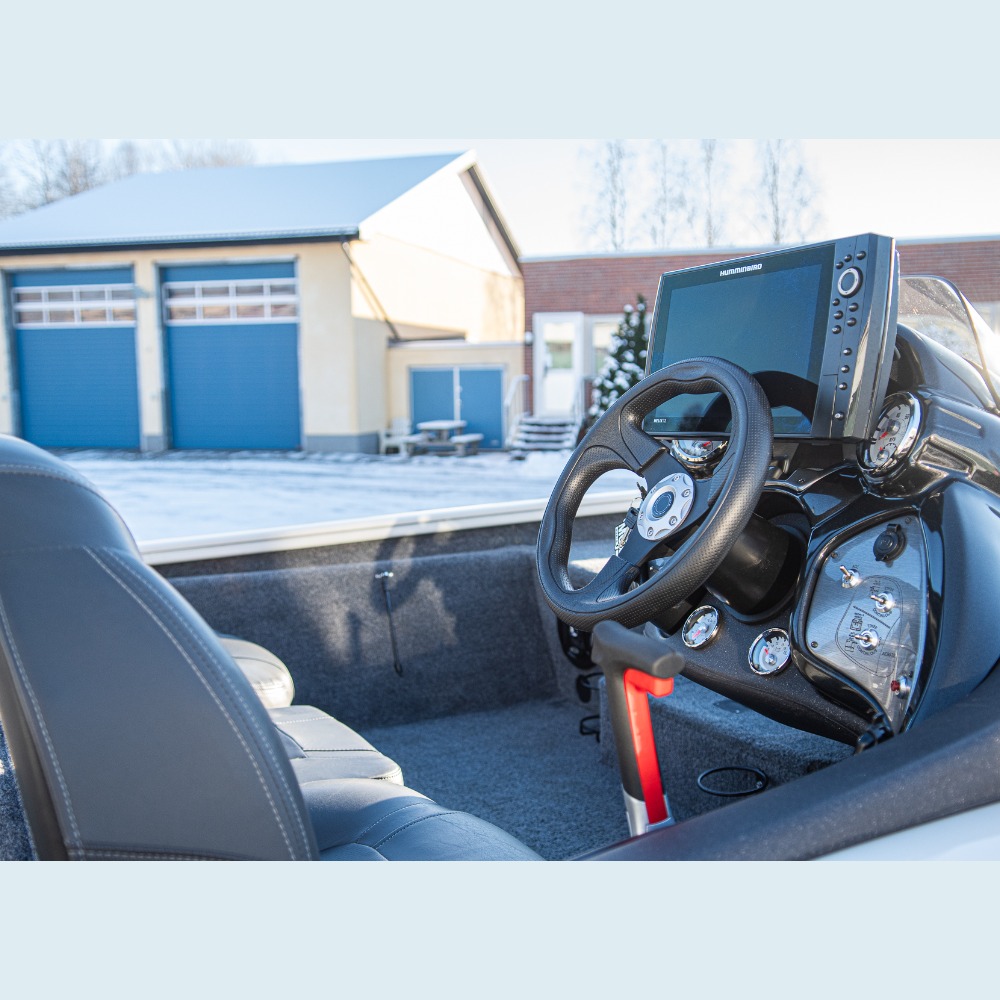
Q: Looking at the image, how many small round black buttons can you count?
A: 12